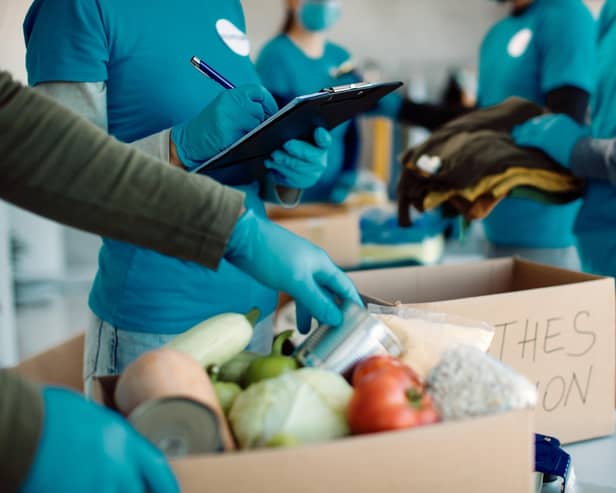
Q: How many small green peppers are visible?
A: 2